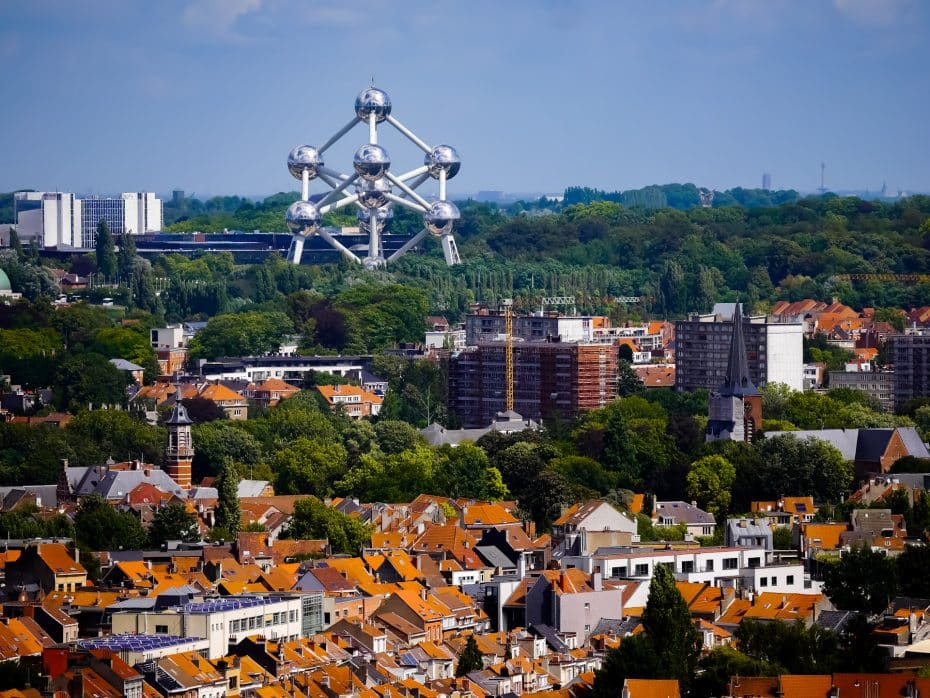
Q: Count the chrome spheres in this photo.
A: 9